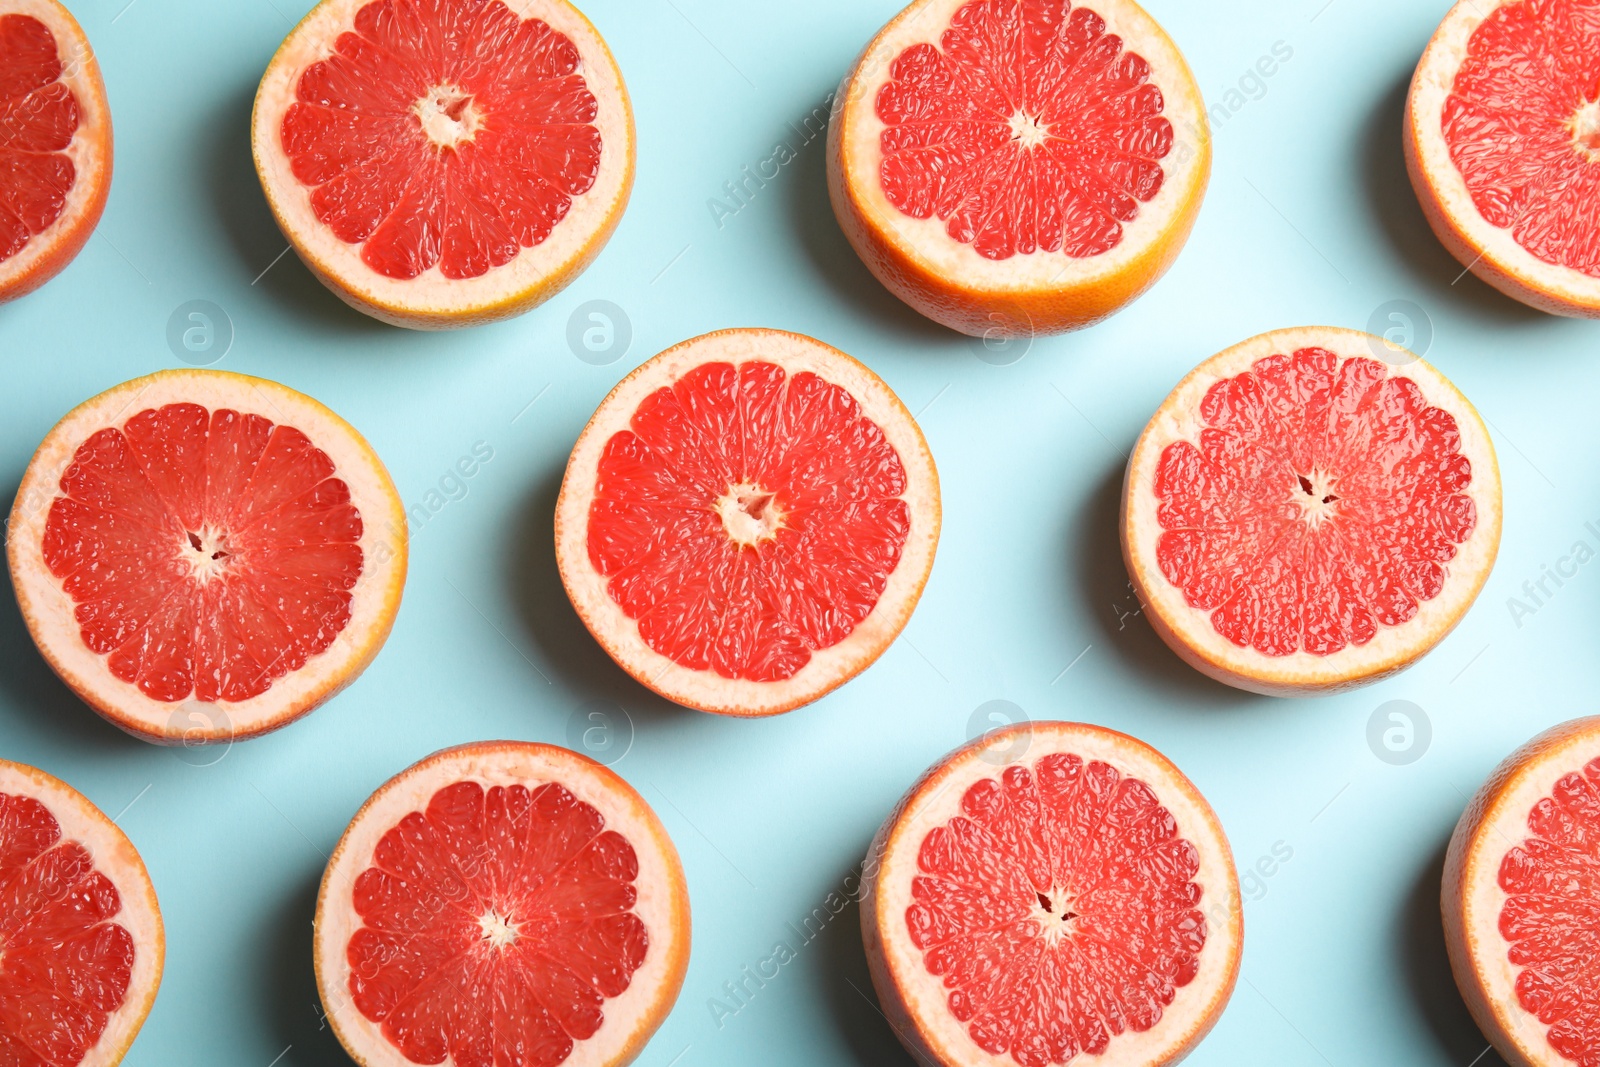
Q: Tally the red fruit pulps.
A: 11